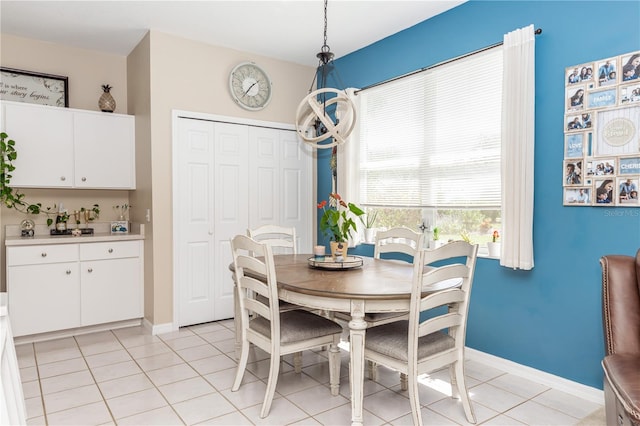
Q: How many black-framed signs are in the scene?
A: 1